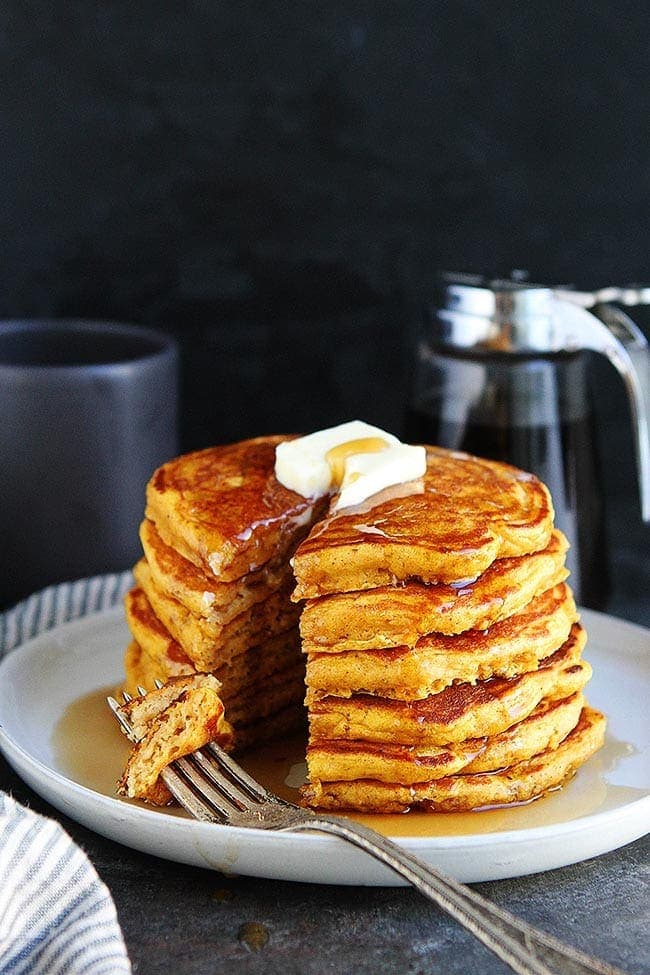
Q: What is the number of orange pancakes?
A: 6